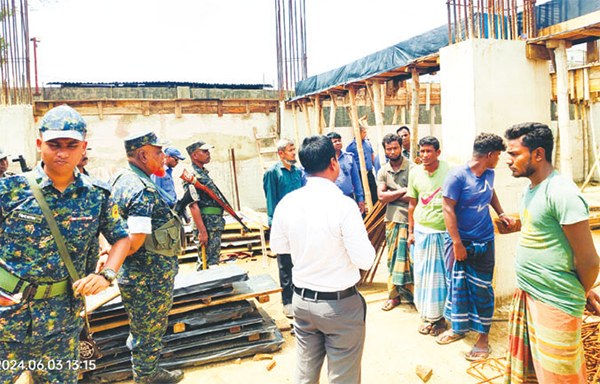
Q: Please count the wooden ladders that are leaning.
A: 1